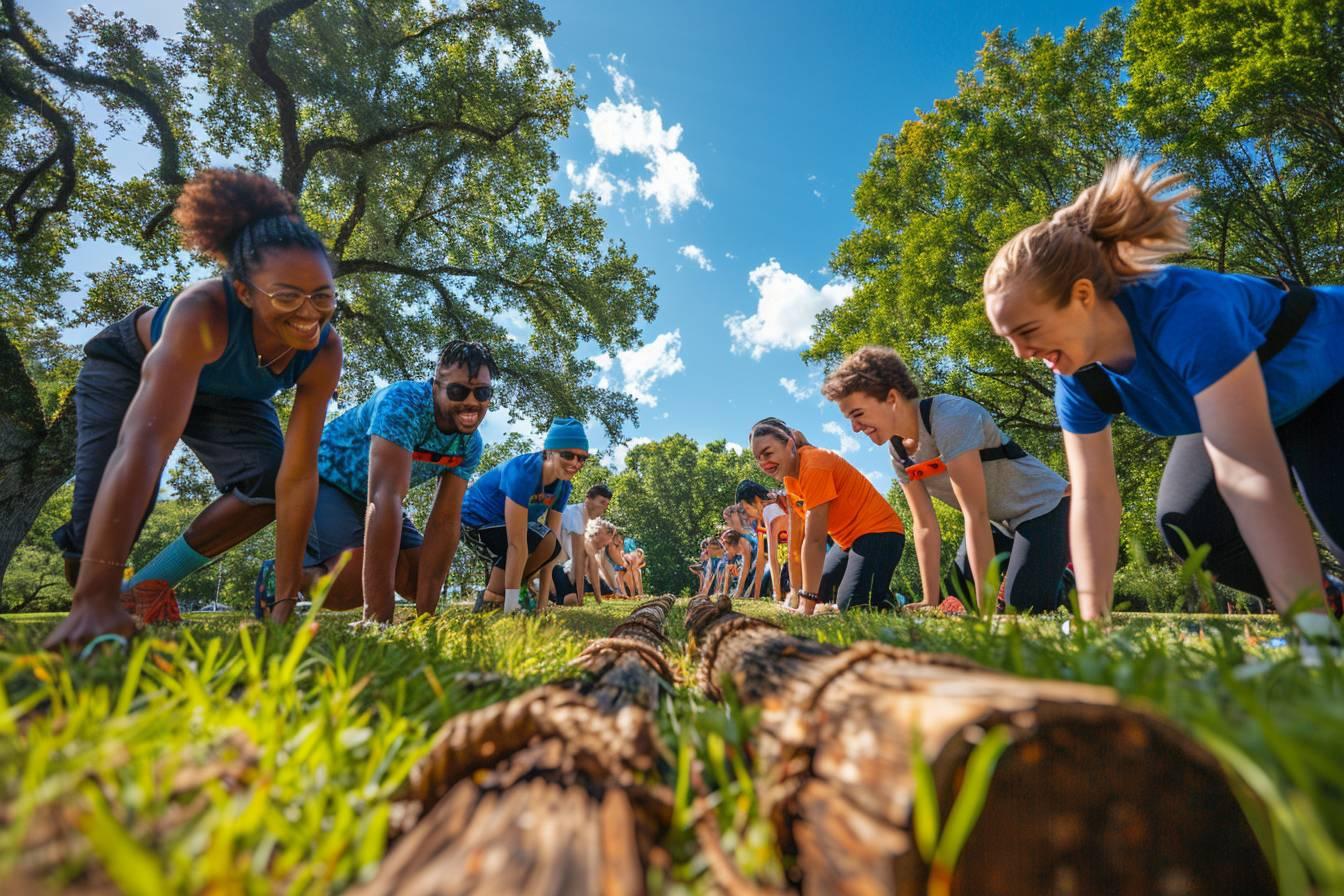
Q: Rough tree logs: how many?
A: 2